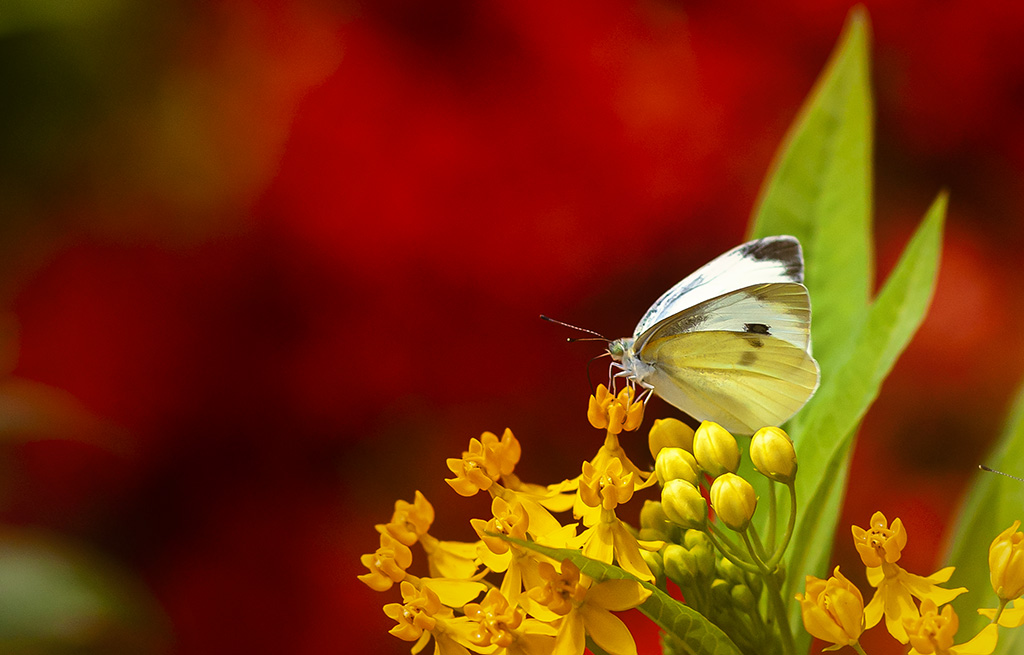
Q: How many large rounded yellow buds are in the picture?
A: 6